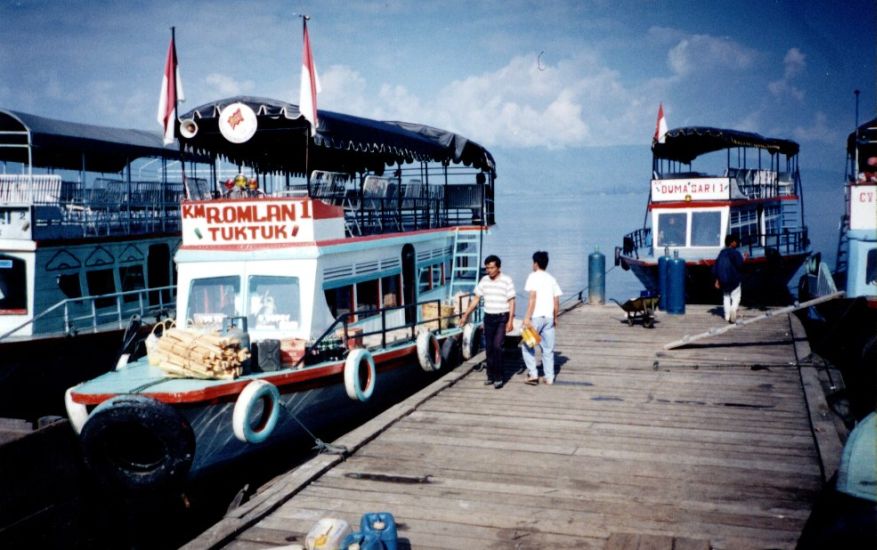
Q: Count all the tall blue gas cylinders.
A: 3